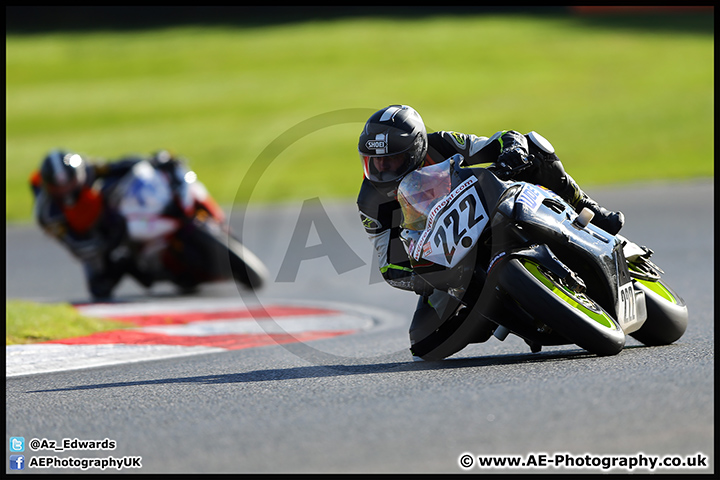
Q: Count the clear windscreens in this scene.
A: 1